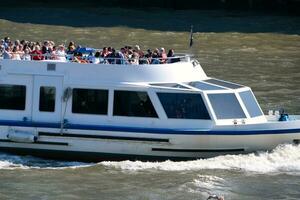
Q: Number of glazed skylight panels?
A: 3